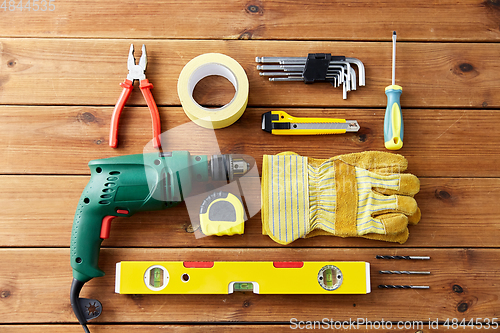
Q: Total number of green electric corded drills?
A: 1